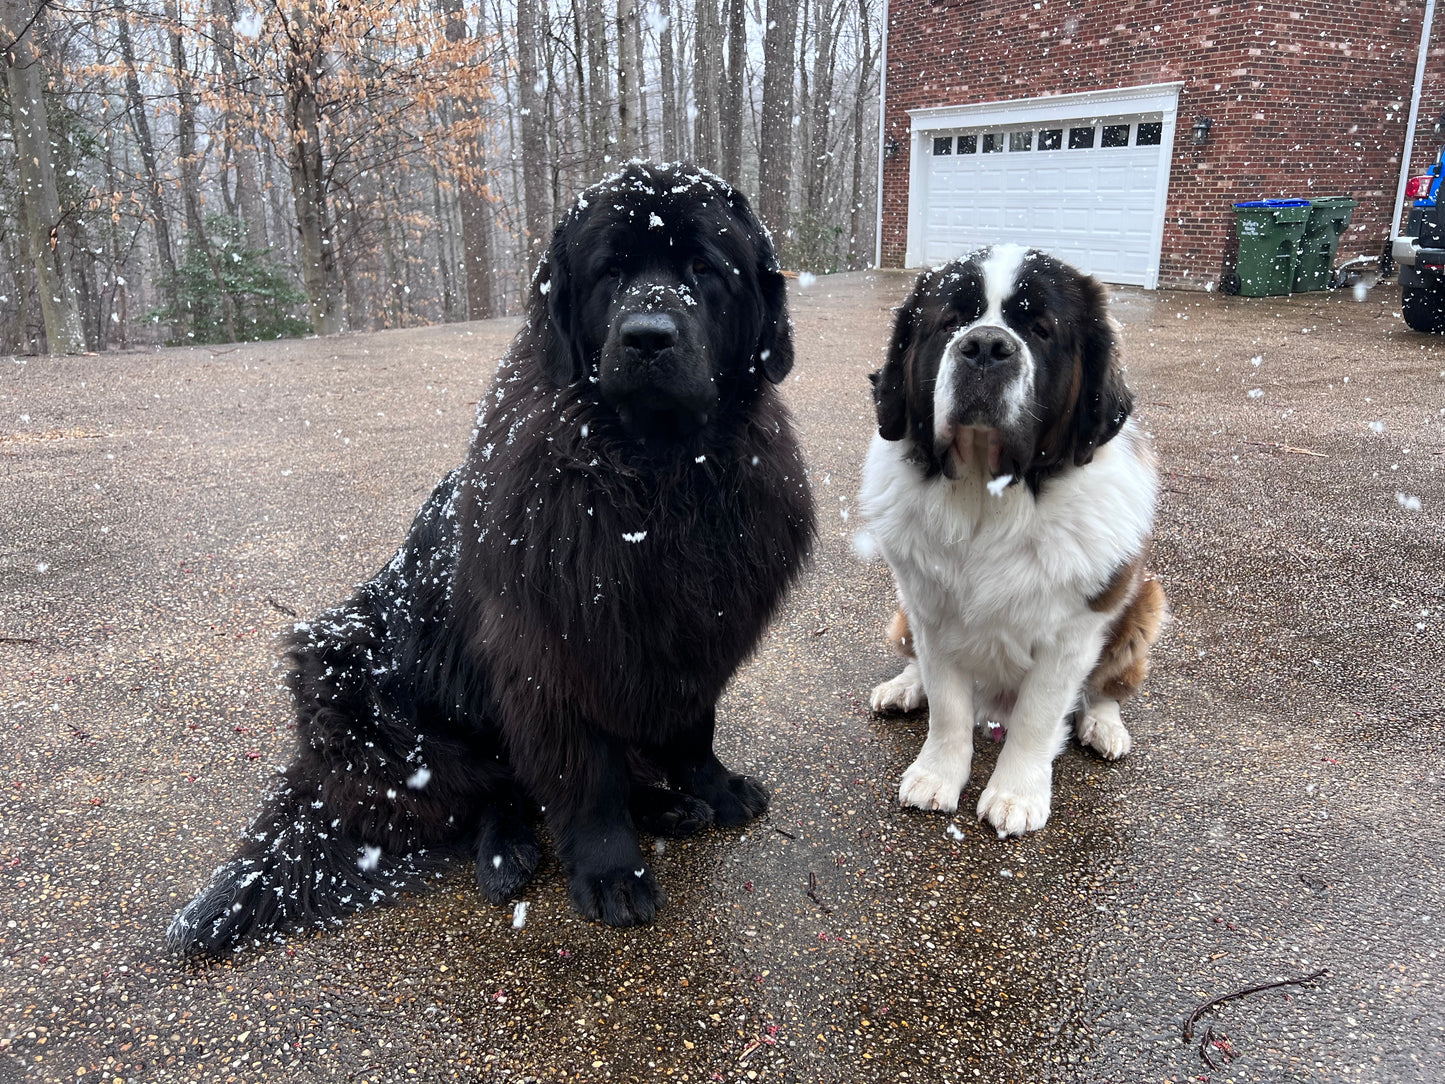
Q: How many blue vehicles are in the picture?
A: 1